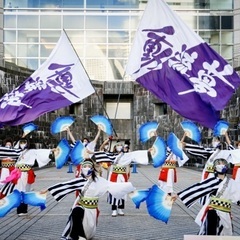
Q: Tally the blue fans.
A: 14